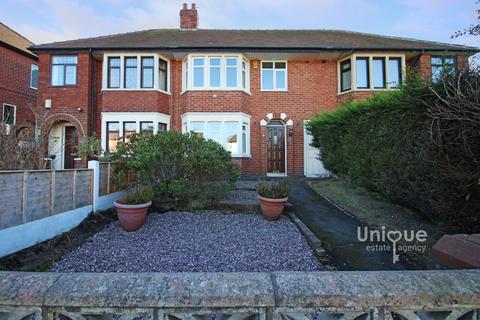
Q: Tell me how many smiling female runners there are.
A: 0